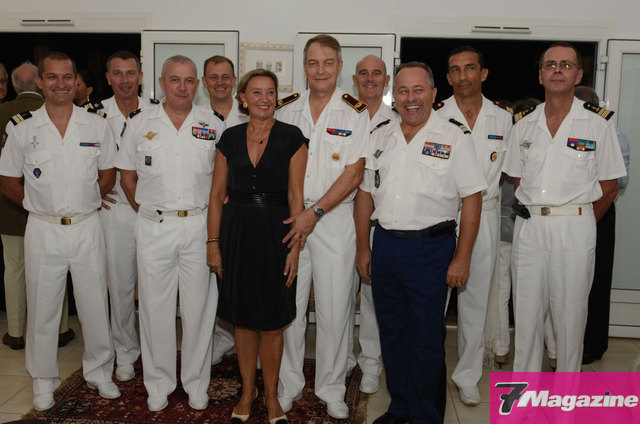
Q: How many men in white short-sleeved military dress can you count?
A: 9